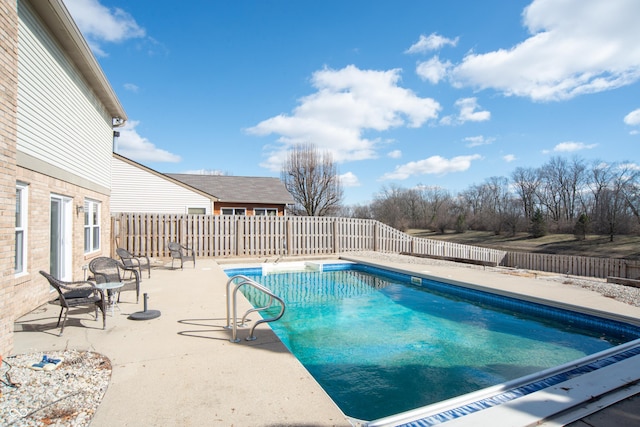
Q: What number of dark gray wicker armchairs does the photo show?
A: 4